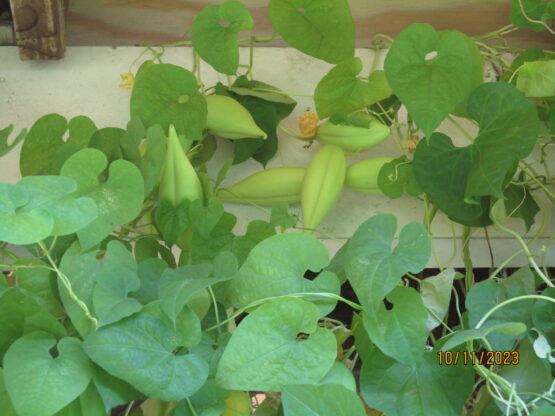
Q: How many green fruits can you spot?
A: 6